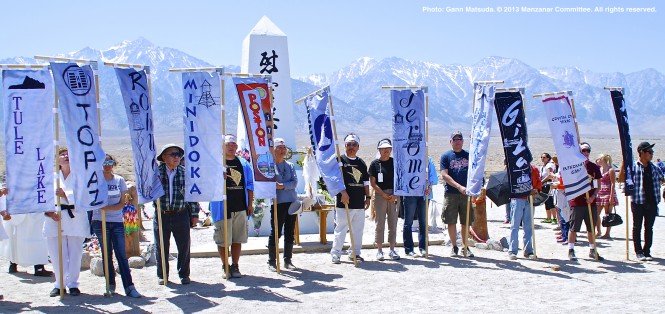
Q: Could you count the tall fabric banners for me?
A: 11